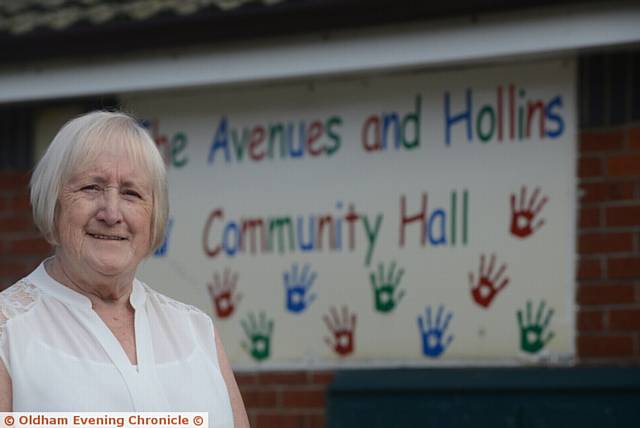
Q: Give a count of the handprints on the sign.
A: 9